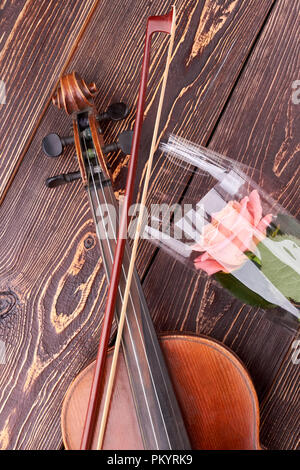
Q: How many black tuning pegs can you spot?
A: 4